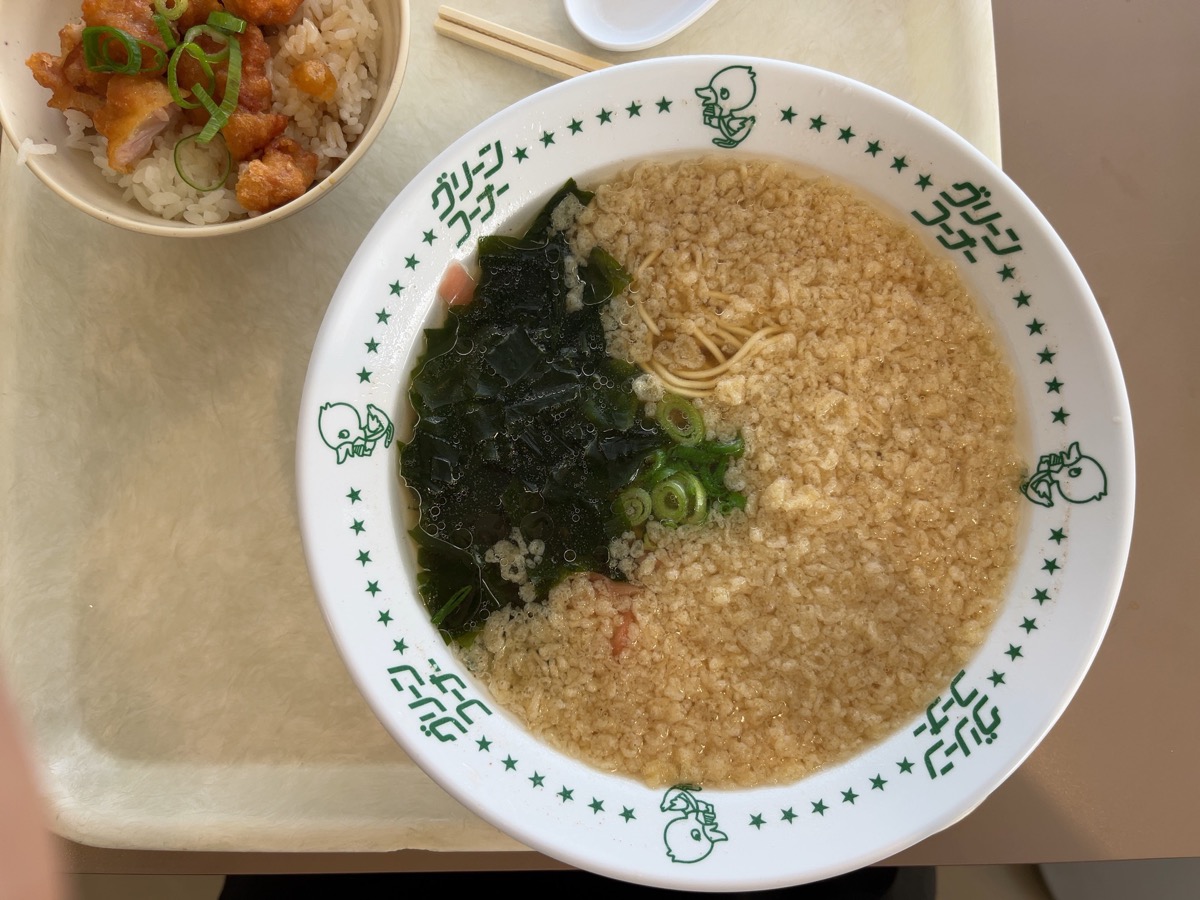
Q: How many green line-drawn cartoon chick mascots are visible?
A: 4